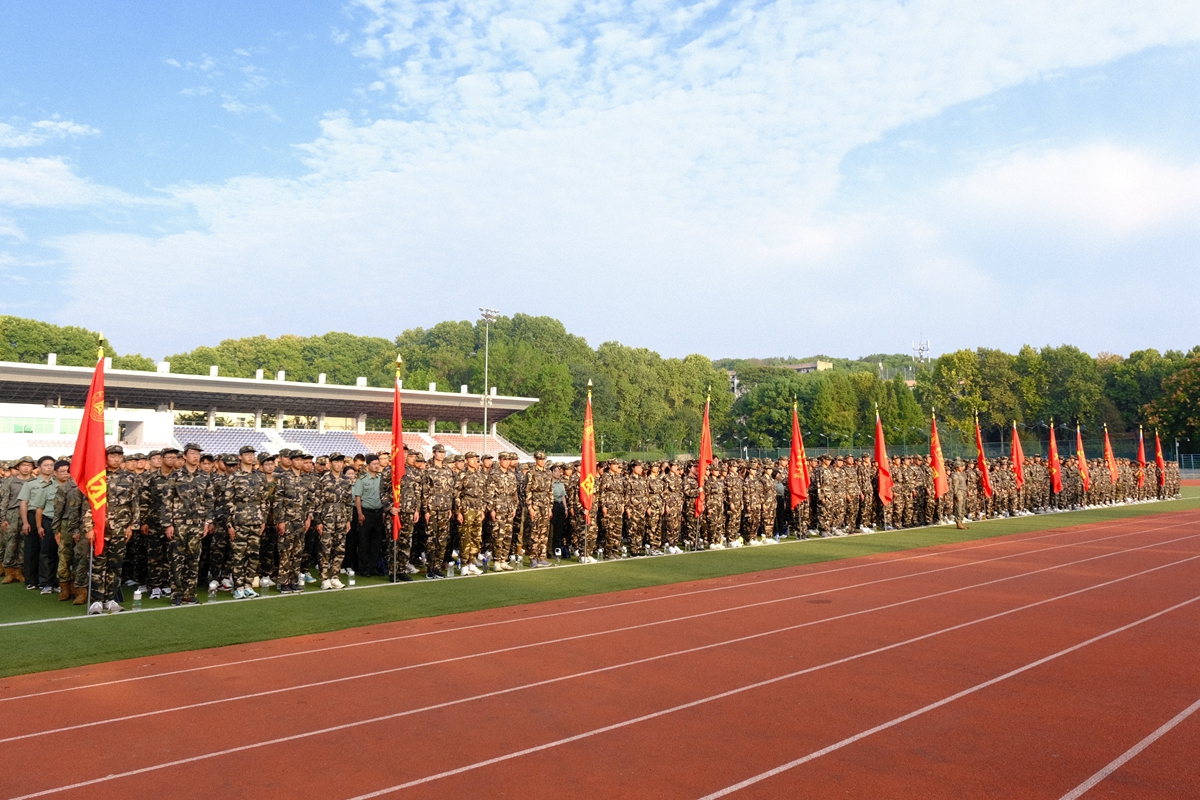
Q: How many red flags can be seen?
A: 14